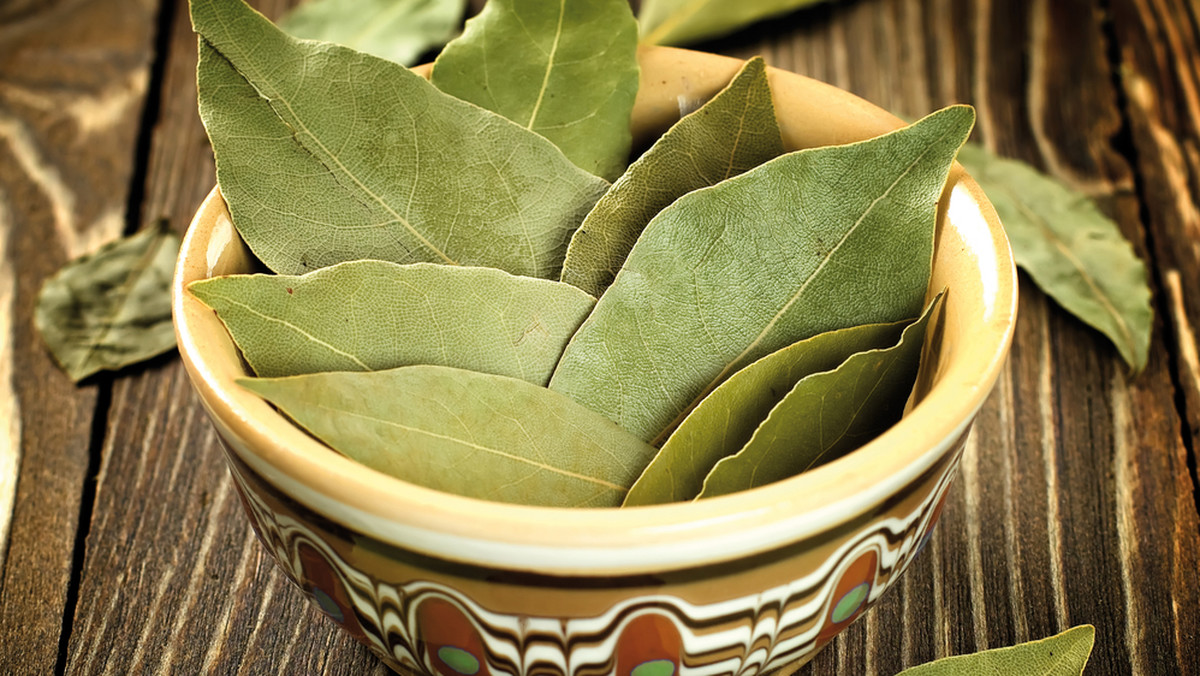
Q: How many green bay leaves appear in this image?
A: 13